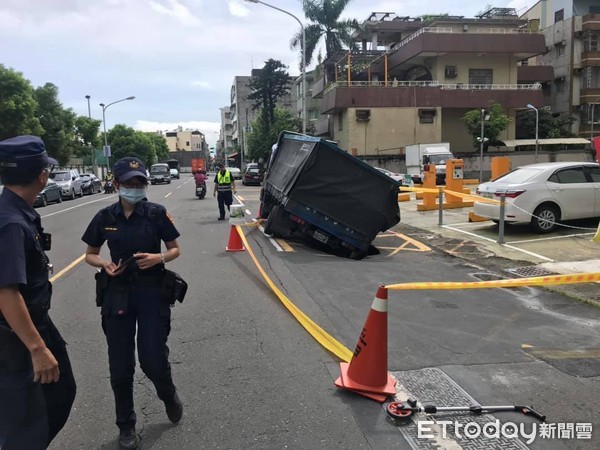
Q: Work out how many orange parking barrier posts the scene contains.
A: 3